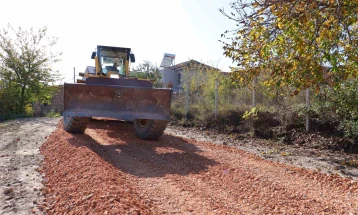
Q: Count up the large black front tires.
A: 2